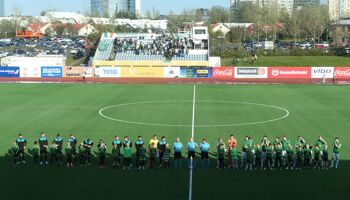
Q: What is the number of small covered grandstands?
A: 1